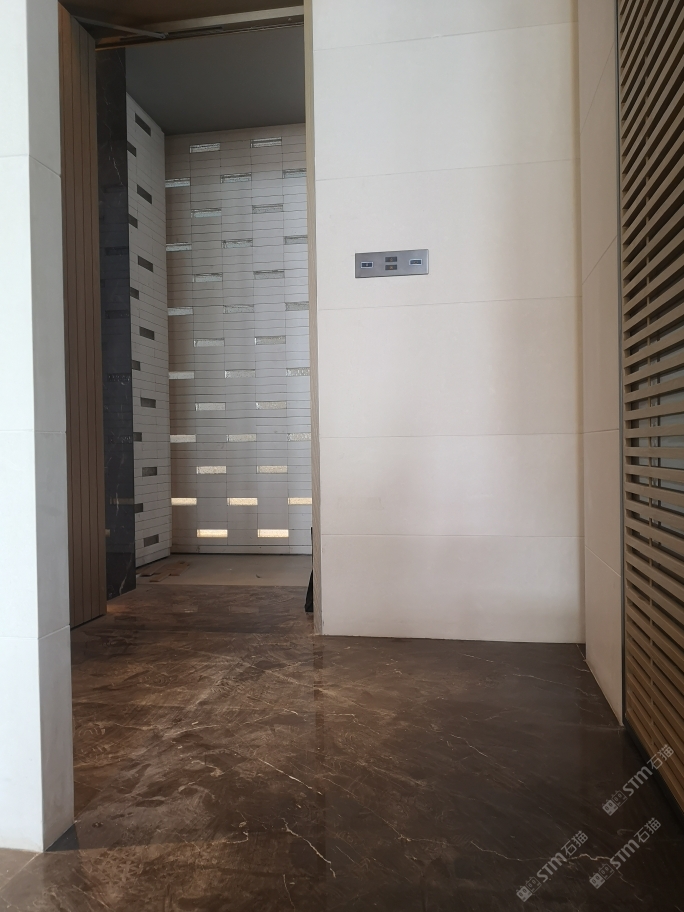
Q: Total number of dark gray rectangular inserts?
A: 13